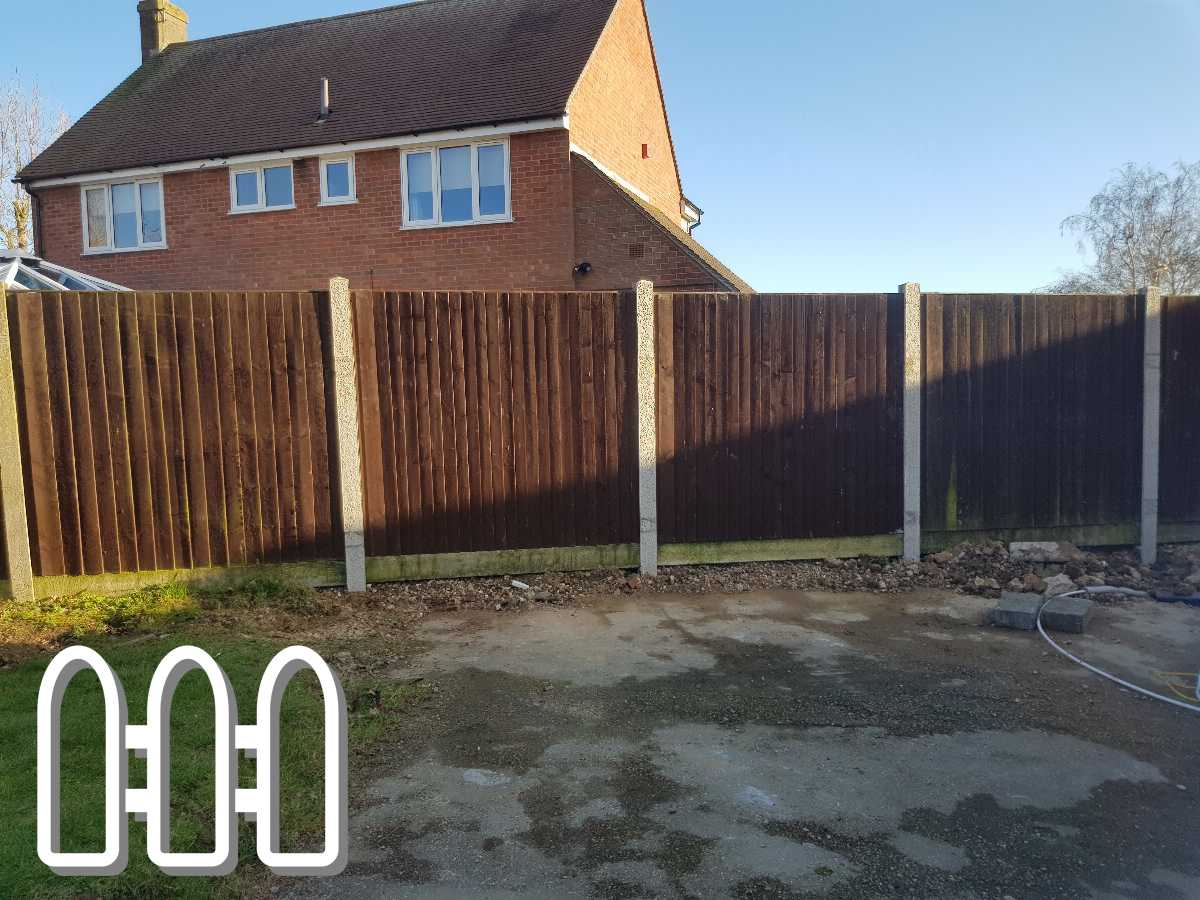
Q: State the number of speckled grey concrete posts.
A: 5